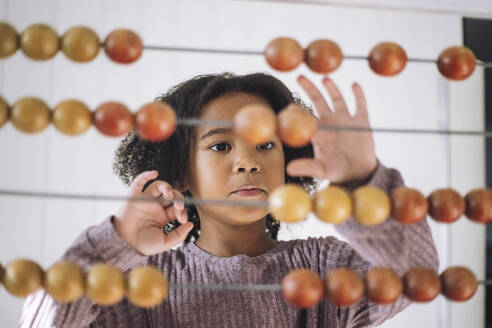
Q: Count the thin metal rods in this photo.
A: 4